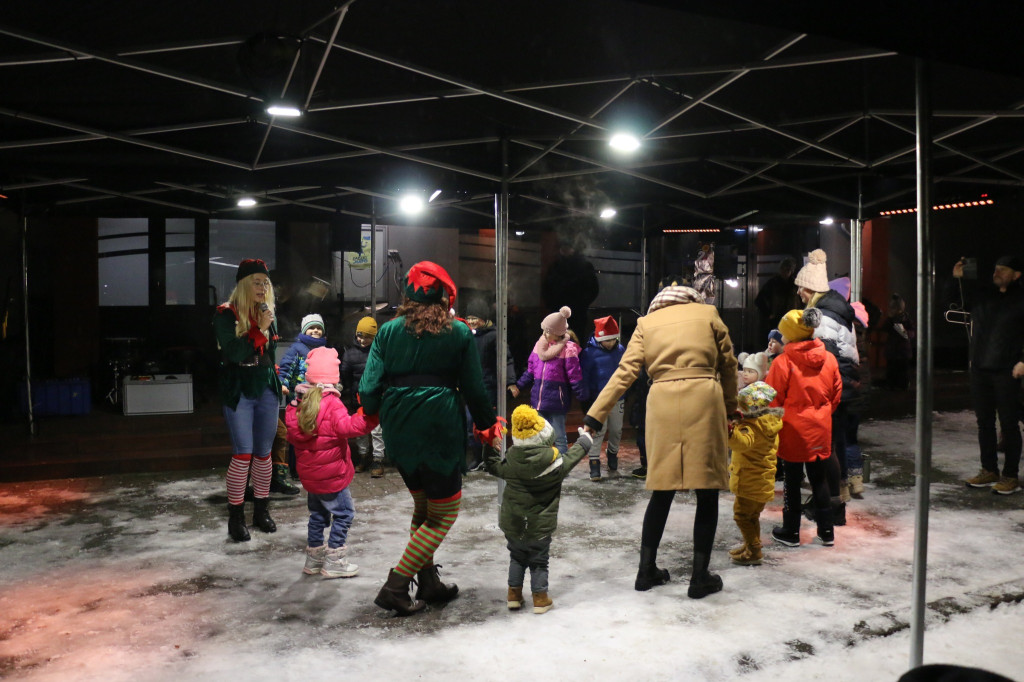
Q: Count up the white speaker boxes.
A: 1